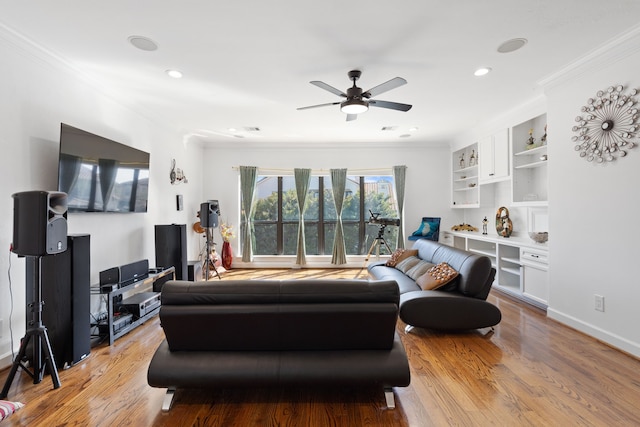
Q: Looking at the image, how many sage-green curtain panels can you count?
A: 4